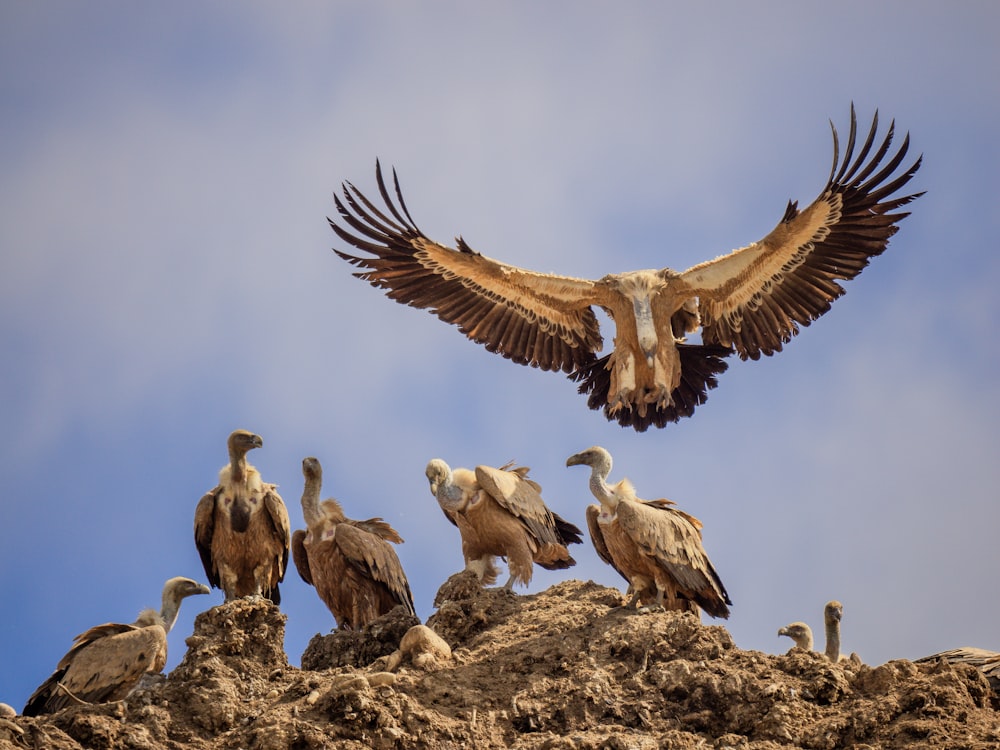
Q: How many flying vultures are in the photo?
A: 1